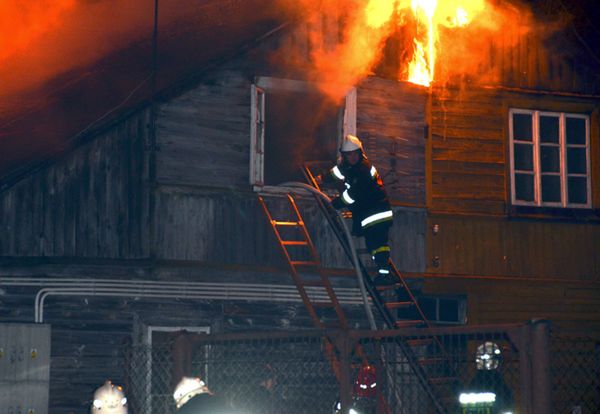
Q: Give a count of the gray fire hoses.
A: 1